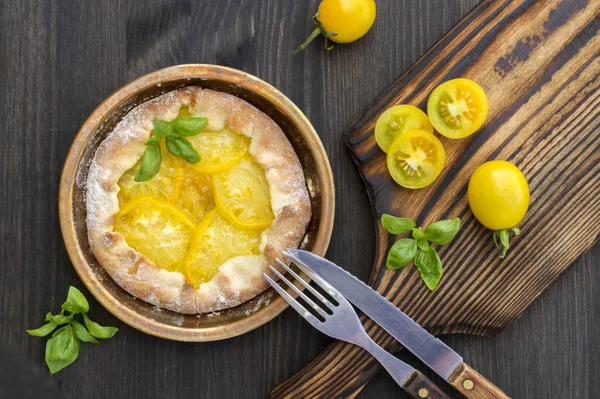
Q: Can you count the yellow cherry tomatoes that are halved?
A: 3